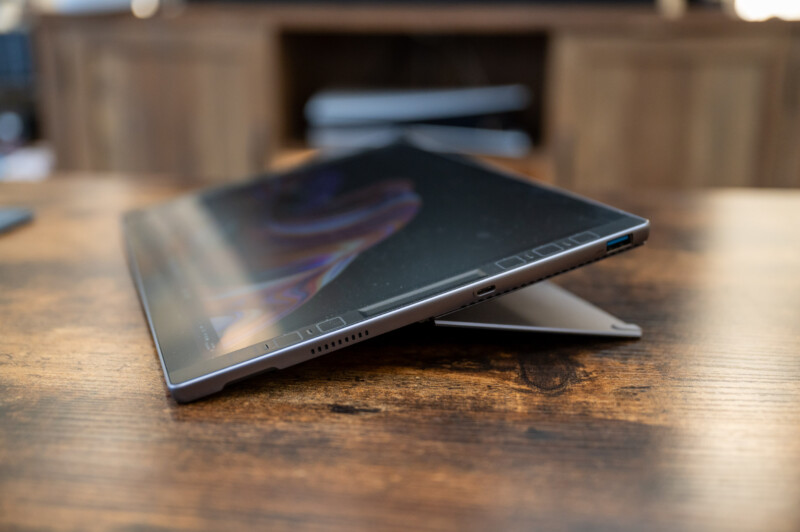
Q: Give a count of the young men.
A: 0